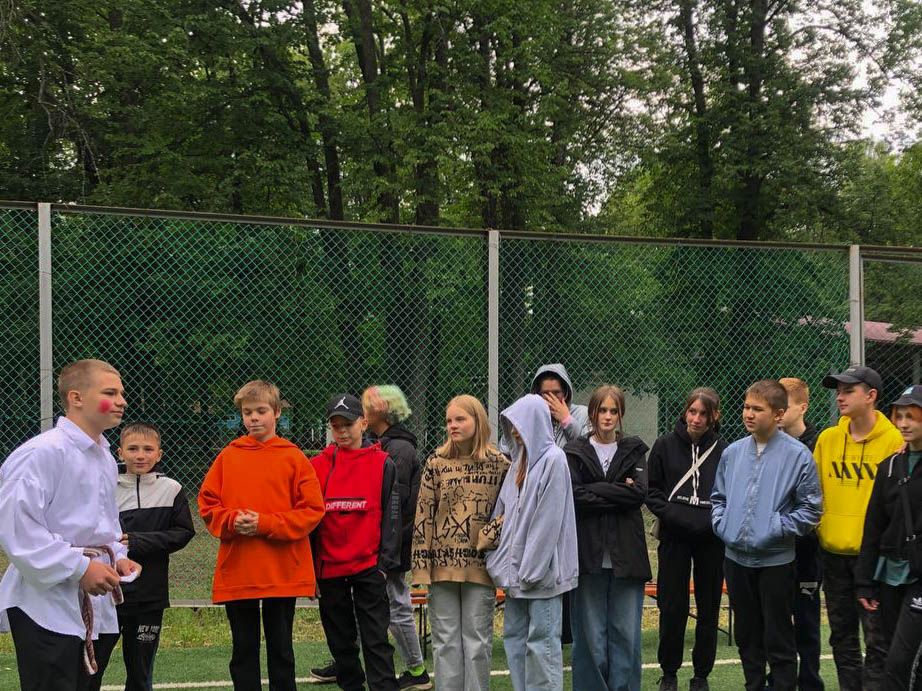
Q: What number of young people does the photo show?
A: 14